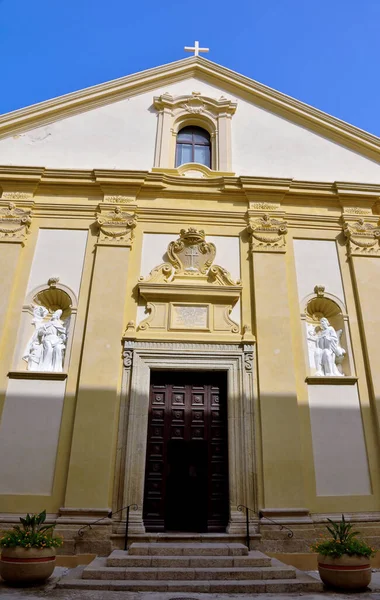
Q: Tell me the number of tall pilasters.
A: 4